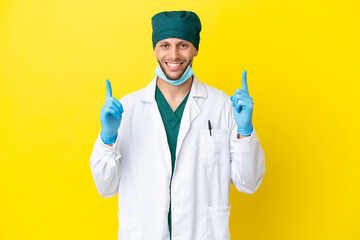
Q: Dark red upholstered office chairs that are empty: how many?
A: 0